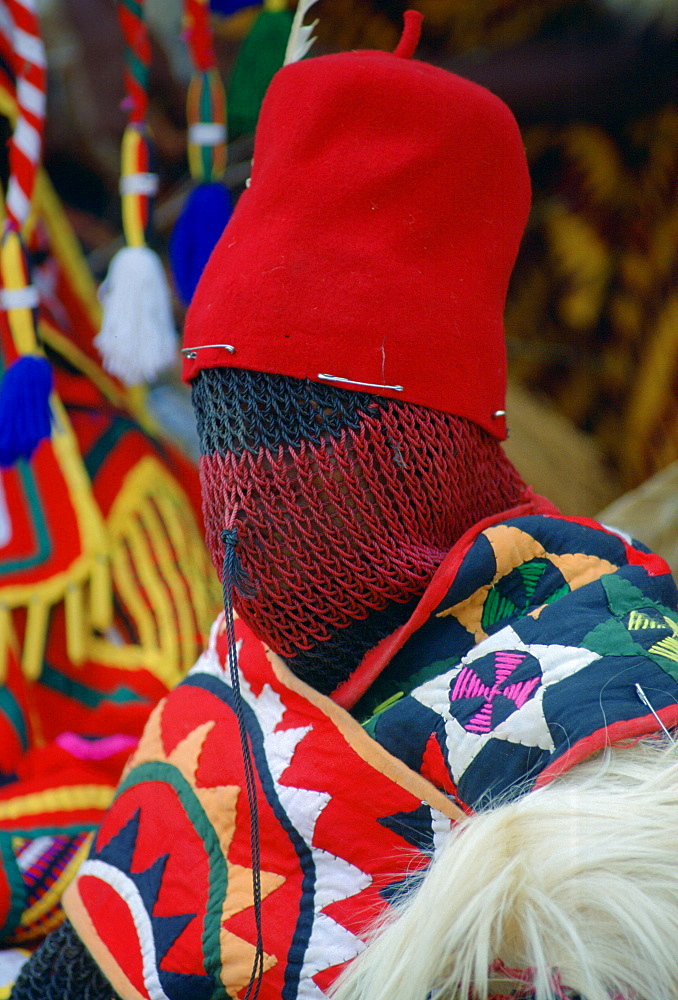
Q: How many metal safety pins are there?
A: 4